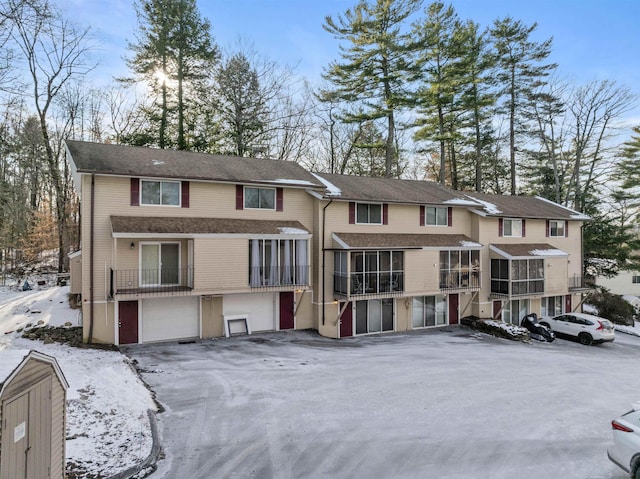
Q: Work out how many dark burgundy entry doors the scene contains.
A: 6